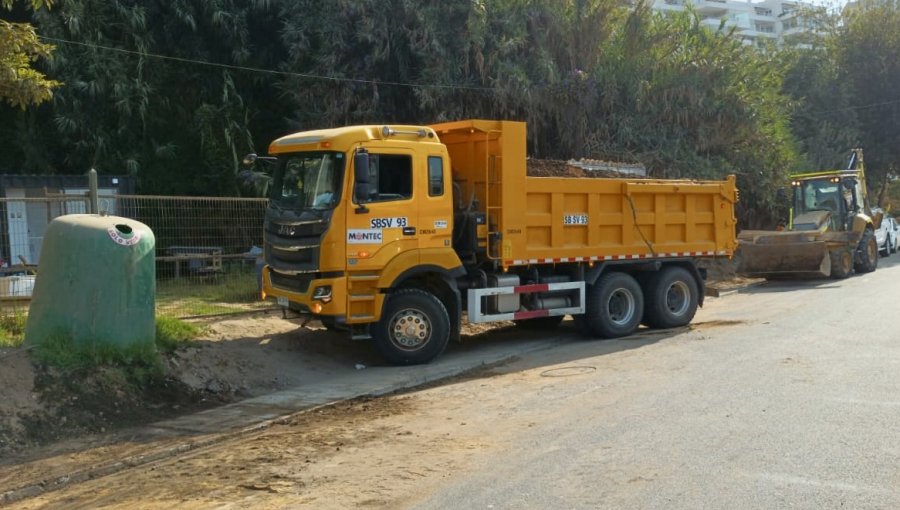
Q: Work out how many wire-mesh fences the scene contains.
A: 1